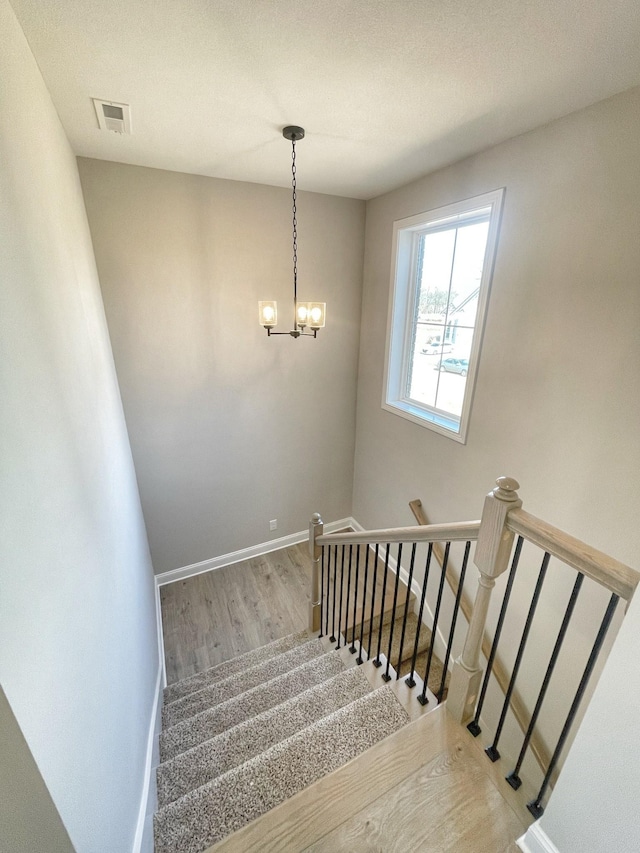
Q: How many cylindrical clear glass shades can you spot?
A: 3